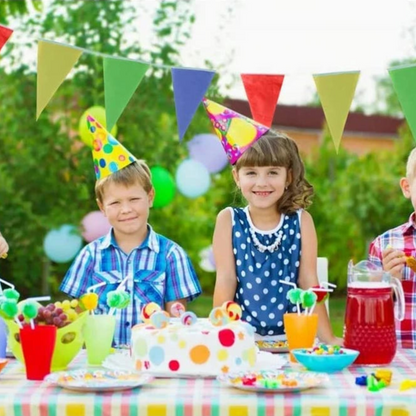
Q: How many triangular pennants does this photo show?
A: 7